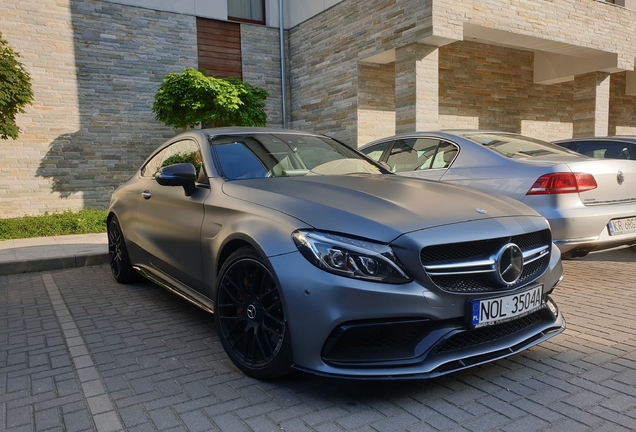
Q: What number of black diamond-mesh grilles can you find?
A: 3